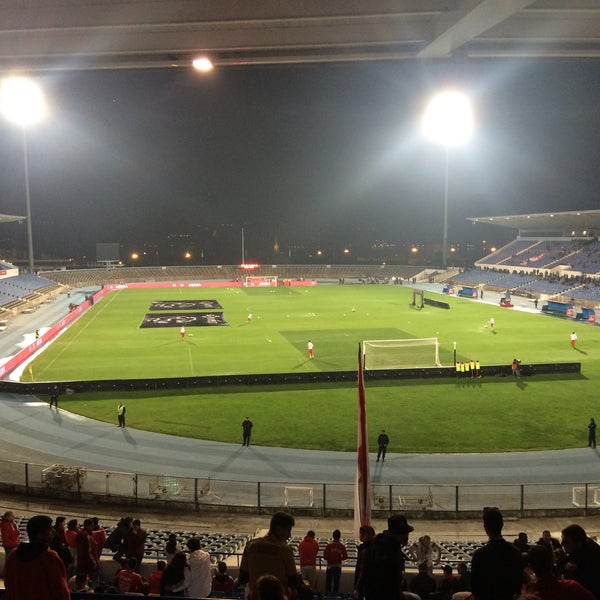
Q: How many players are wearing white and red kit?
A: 5